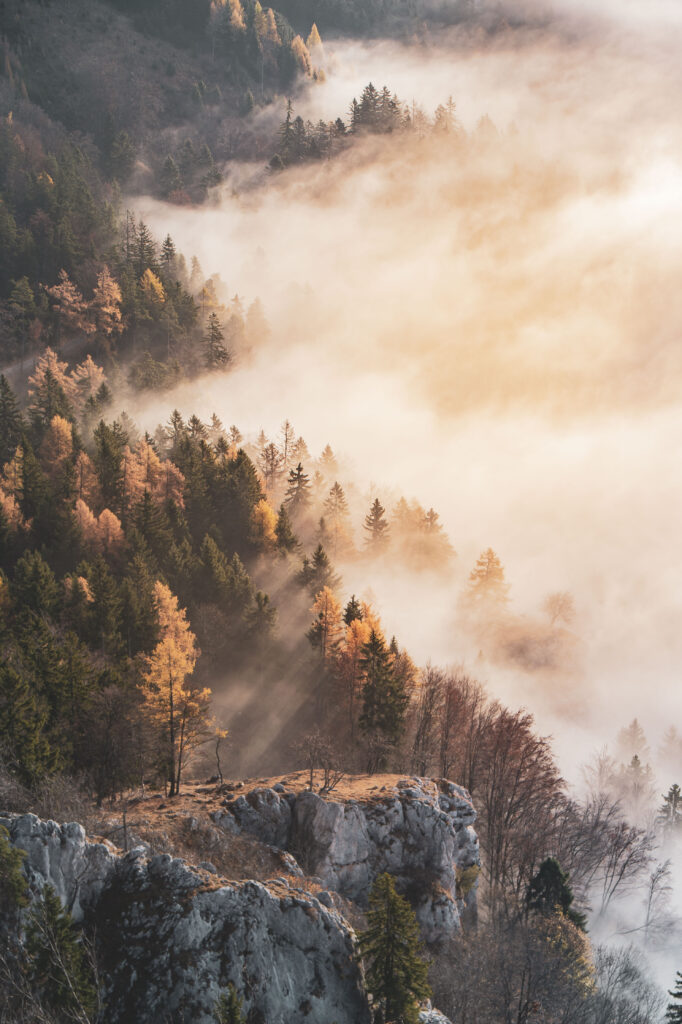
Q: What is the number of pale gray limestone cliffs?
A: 2